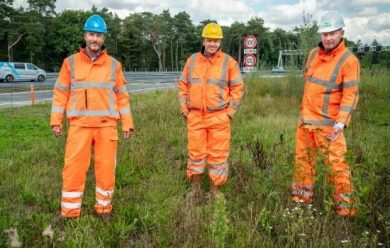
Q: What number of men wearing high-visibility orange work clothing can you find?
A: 3